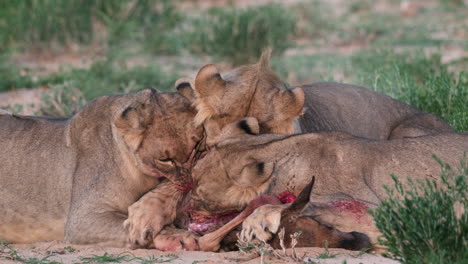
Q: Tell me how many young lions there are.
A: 3